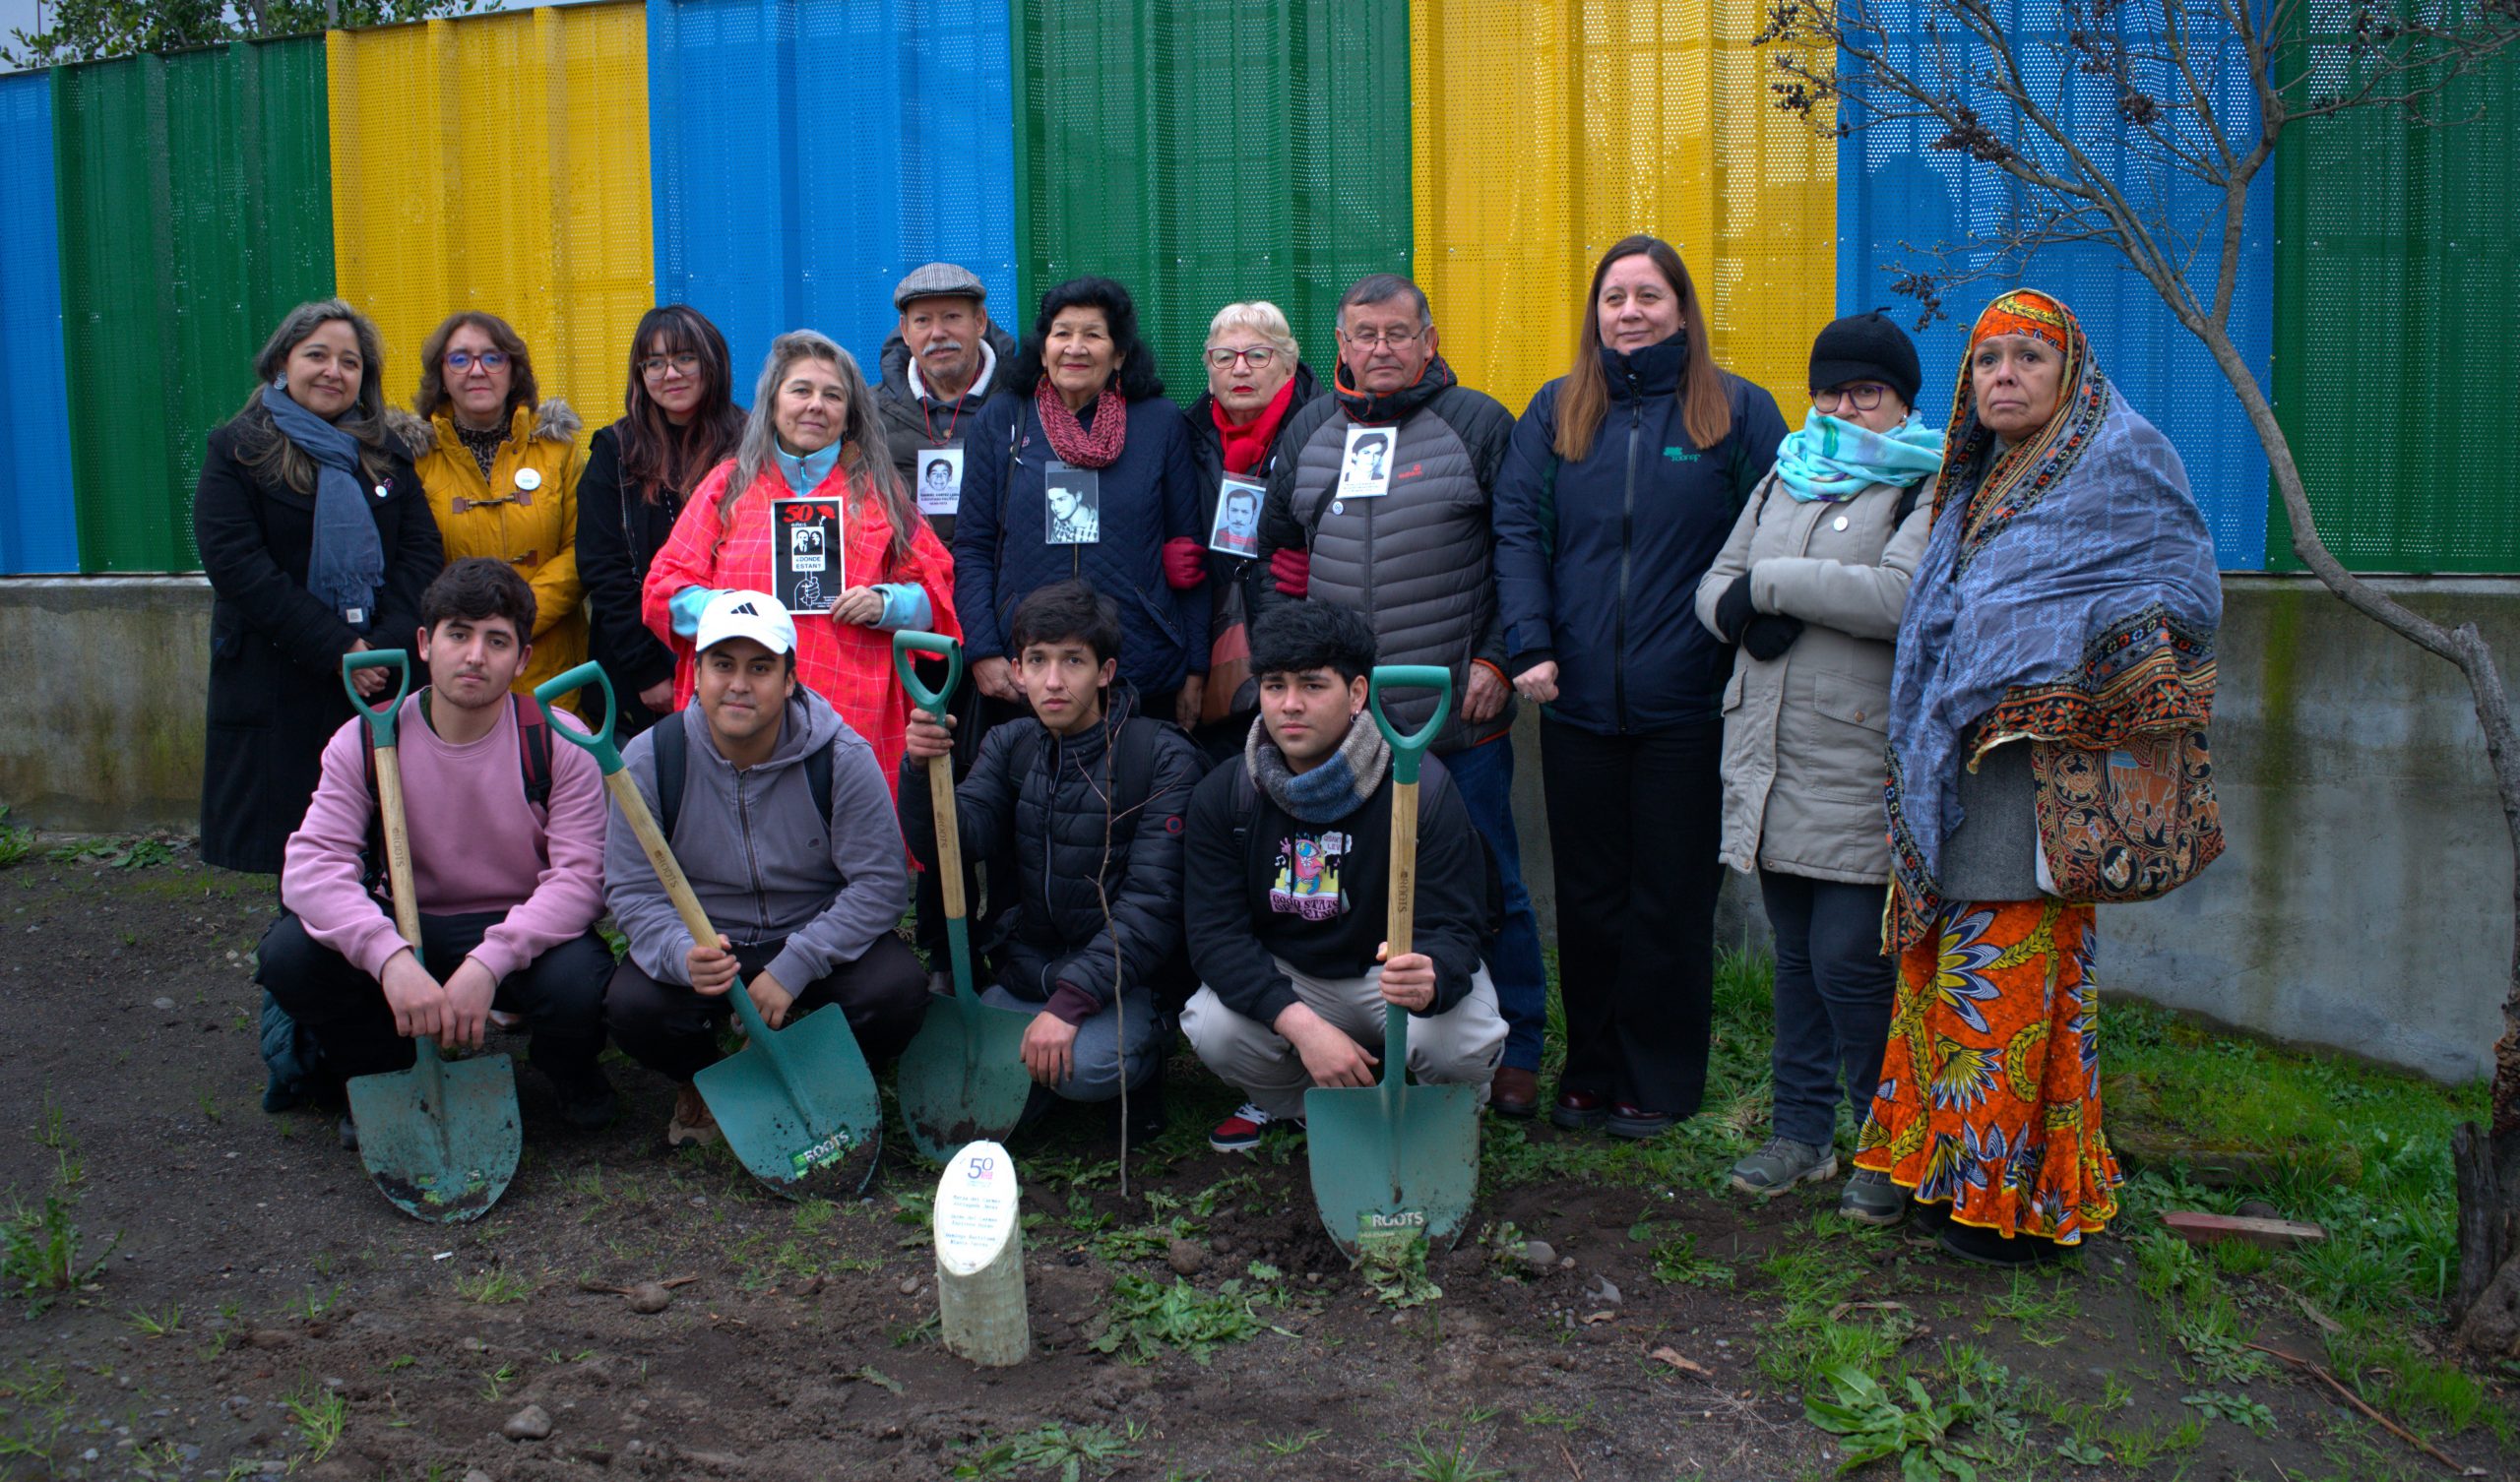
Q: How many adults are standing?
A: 11